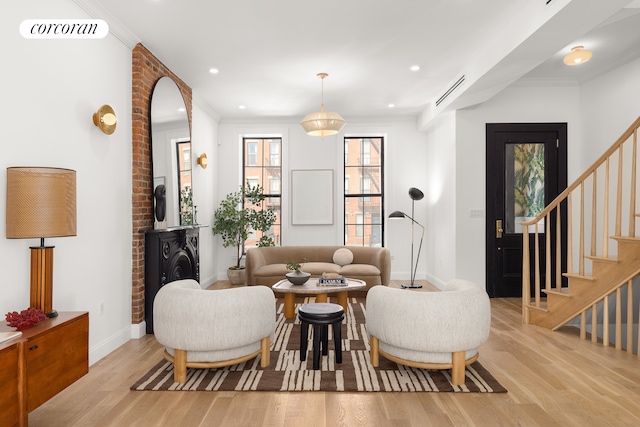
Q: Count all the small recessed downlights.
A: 4